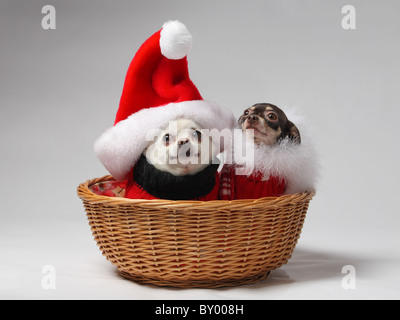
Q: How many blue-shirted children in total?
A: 0